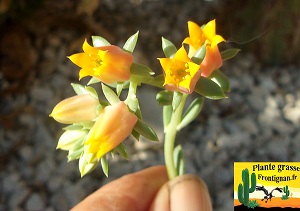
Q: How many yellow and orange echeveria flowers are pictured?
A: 5